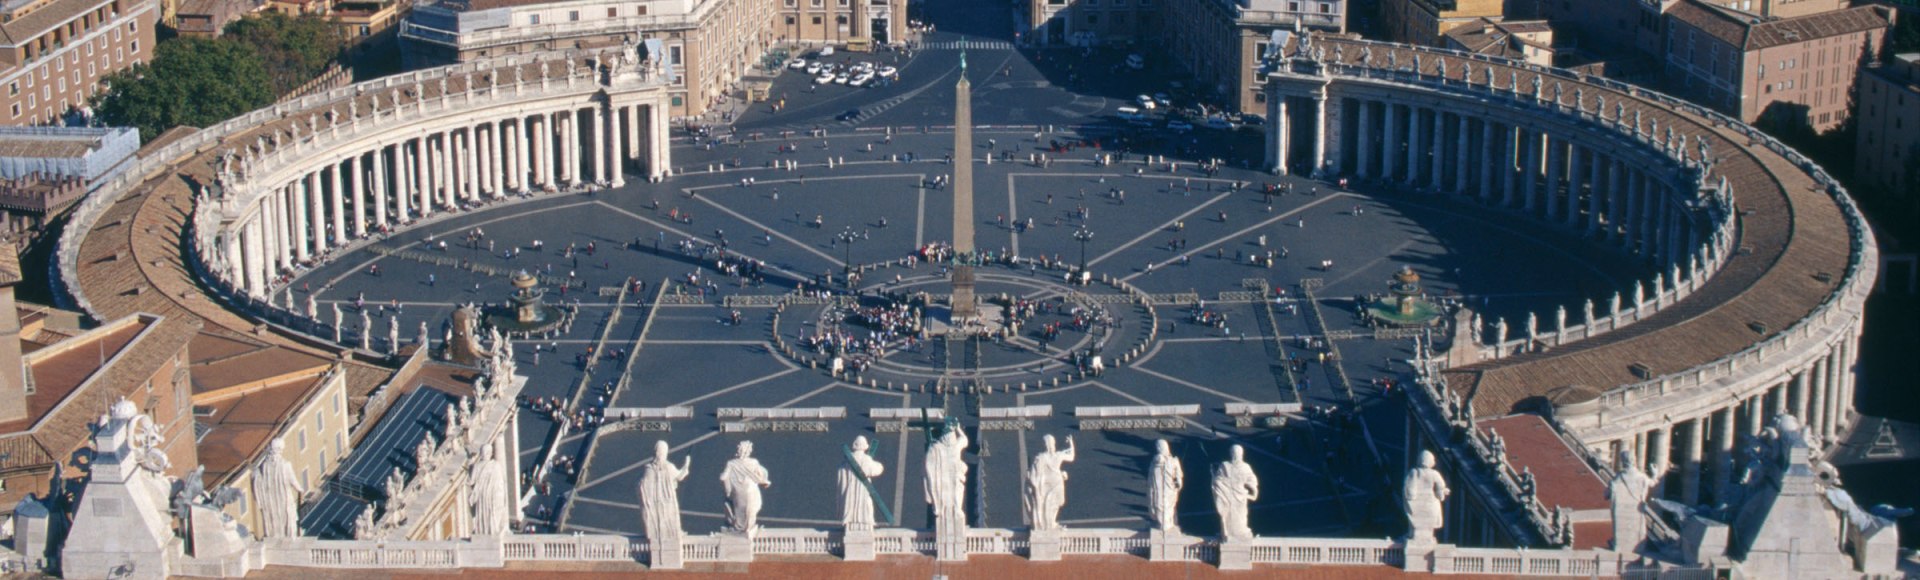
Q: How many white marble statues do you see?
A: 11